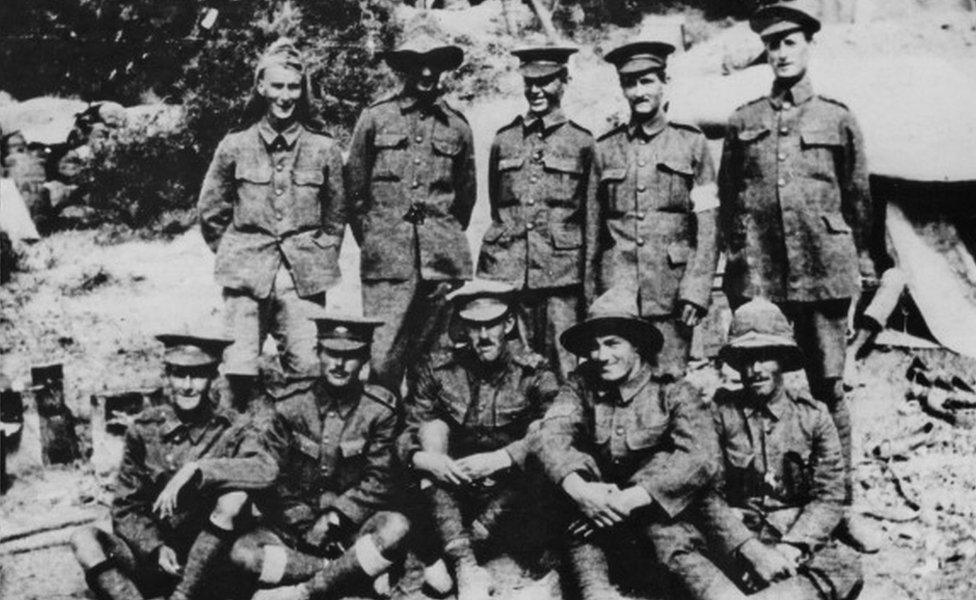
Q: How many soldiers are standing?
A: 5